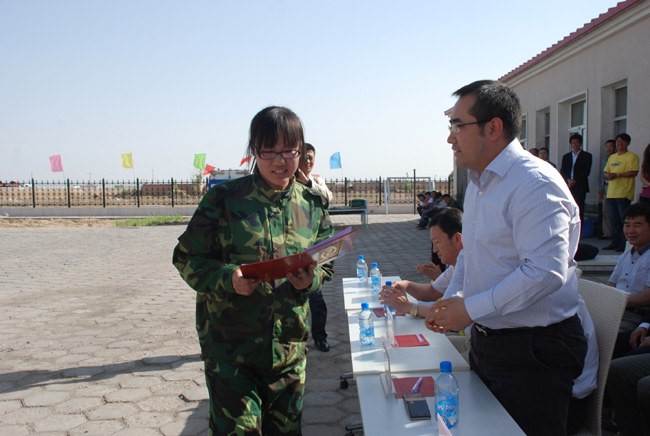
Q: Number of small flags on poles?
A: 6